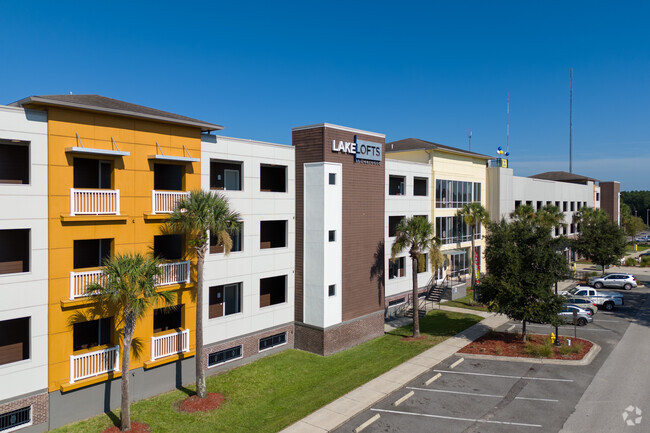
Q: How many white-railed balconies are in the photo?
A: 6